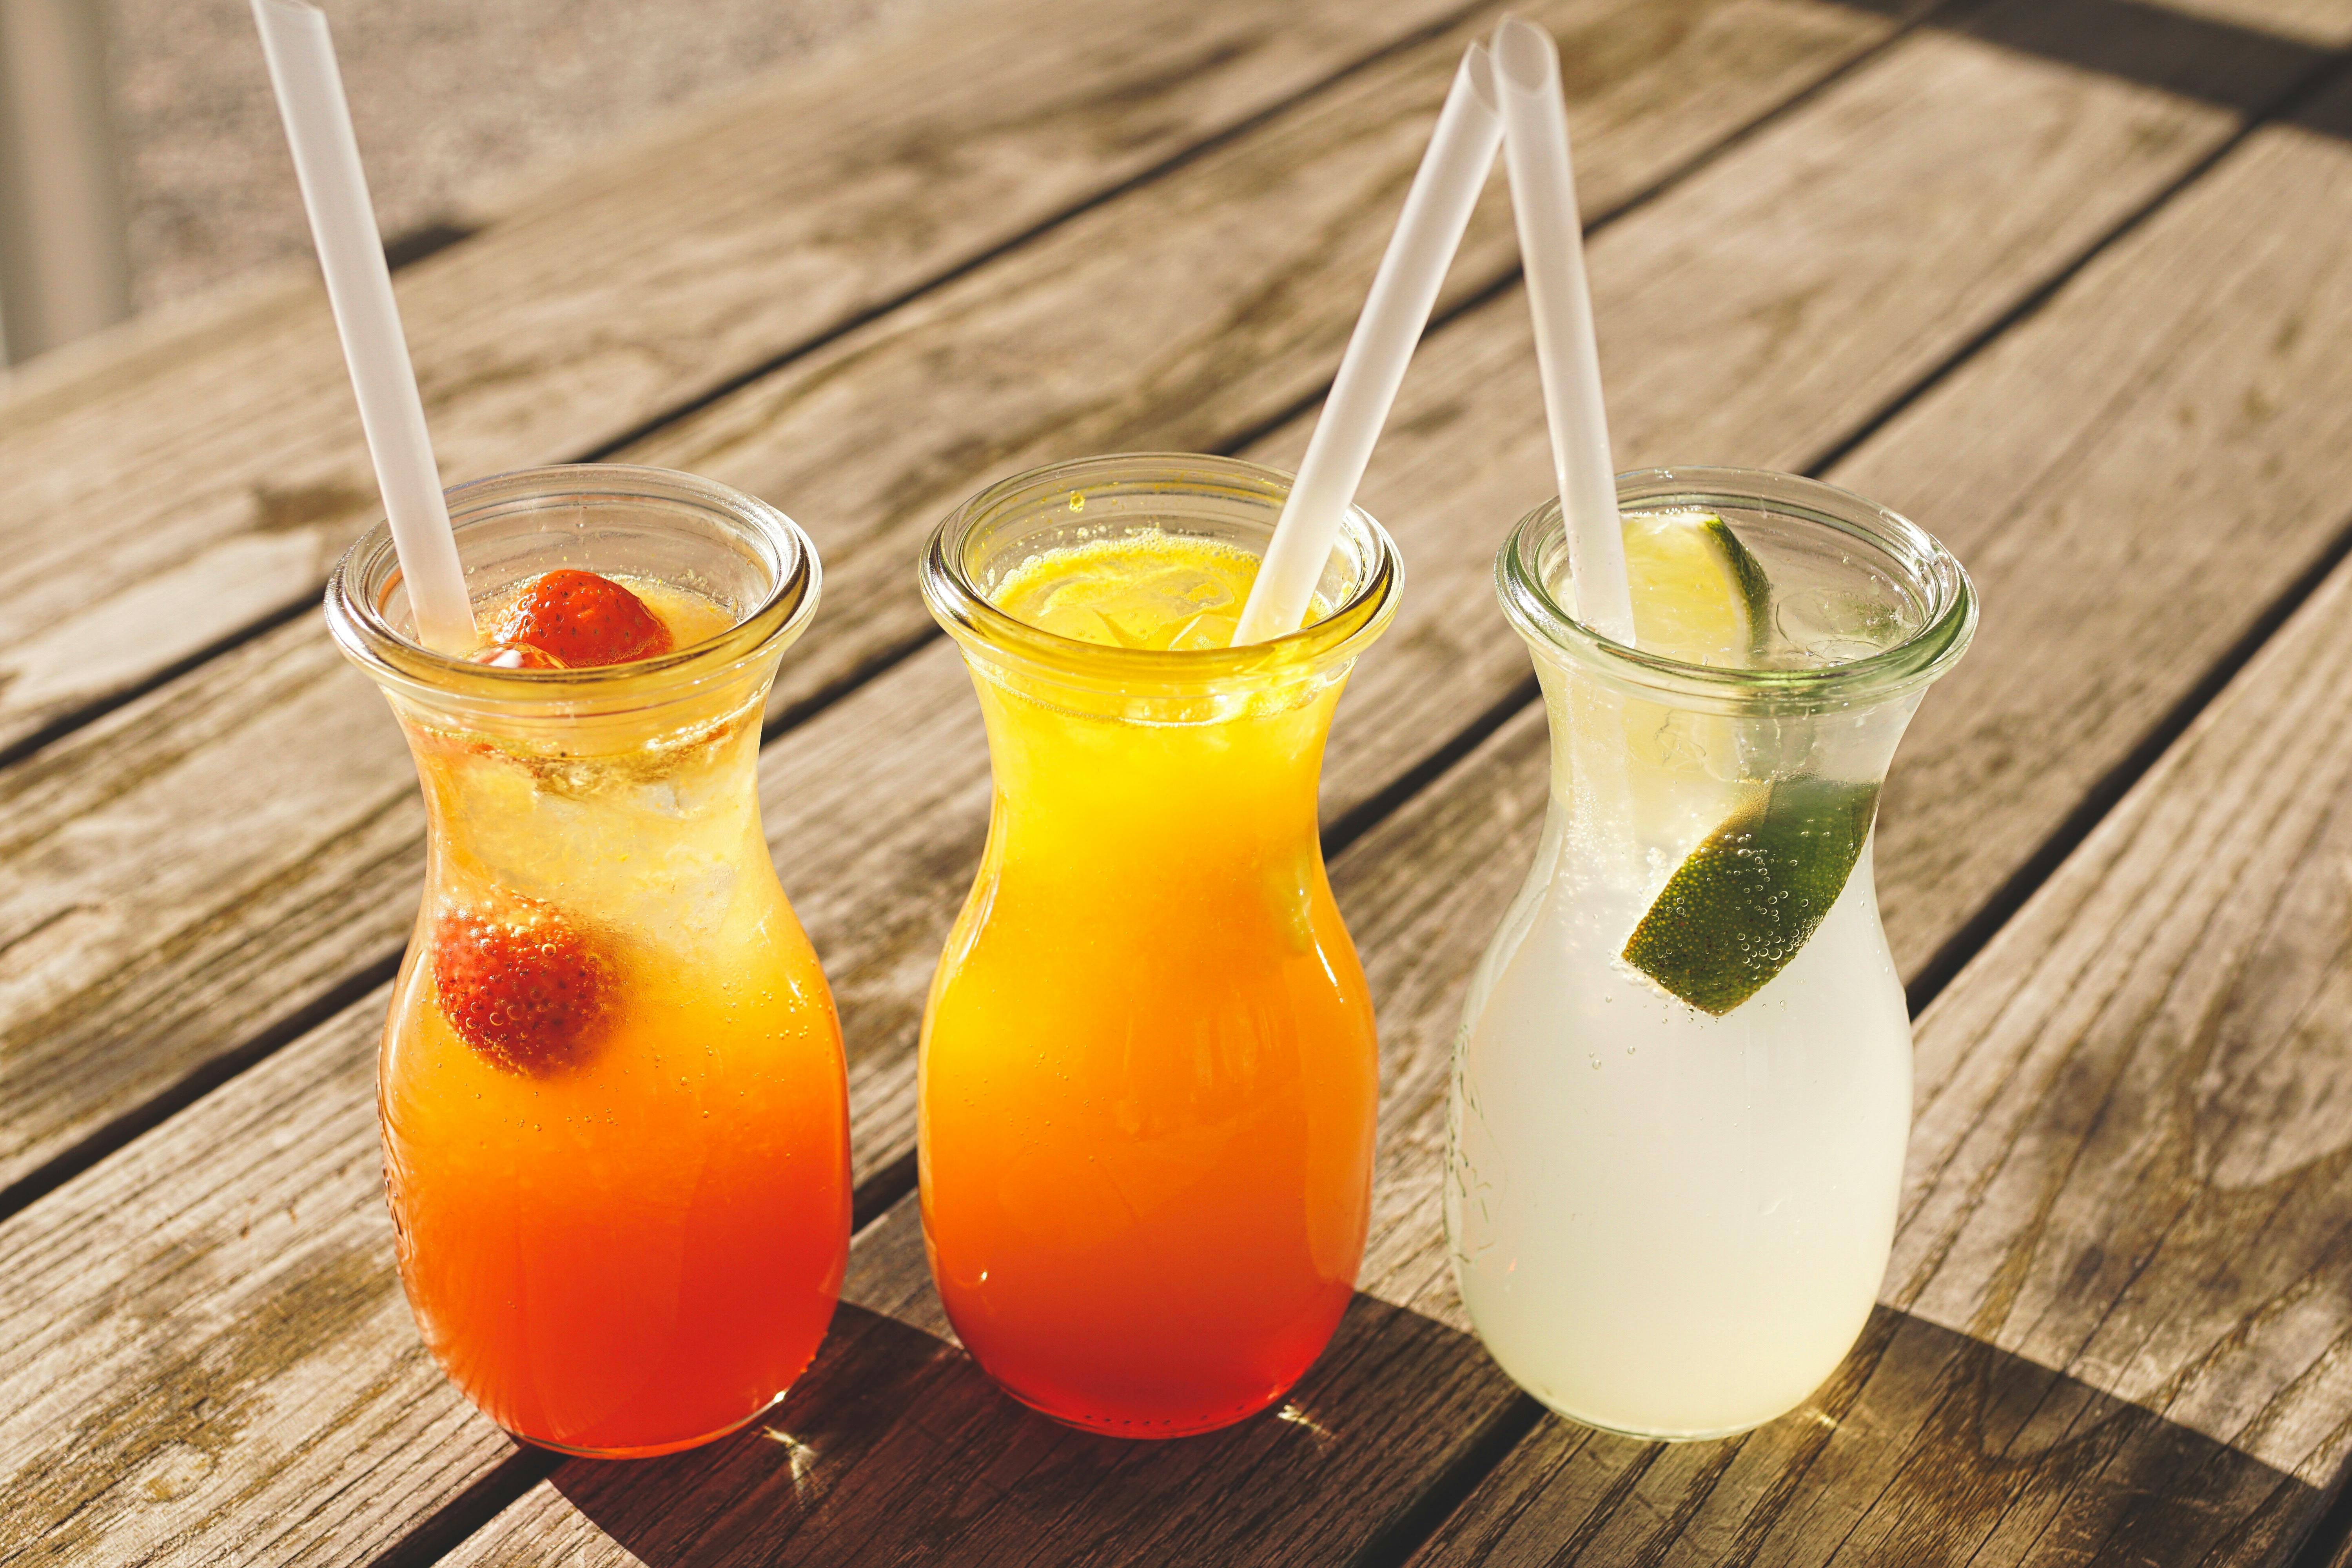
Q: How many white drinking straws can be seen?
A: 3